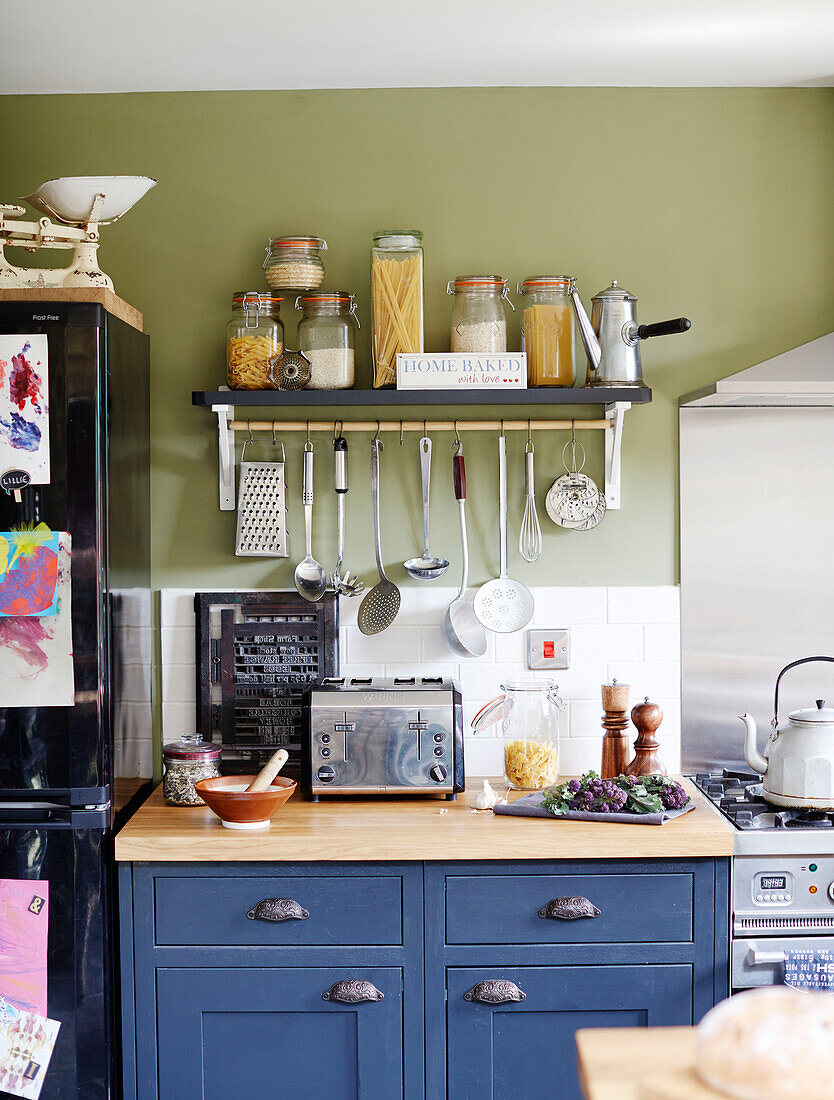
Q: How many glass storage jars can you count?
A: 8